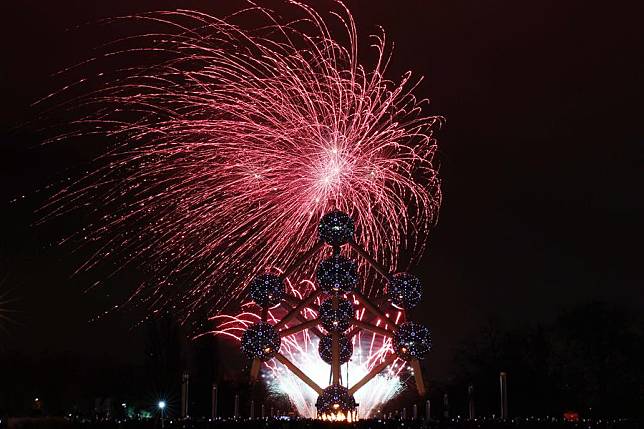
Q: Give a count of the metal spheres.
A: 9